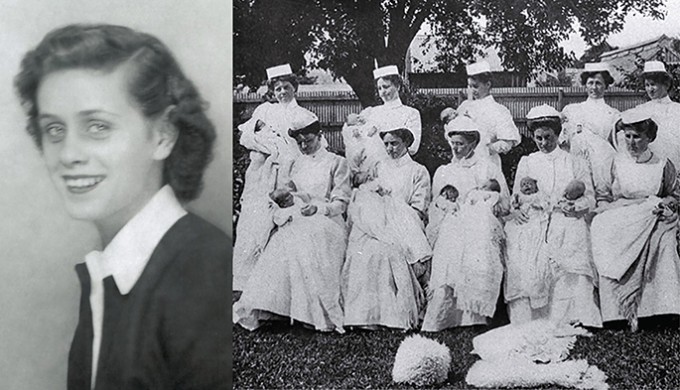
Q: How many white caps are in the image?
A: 10